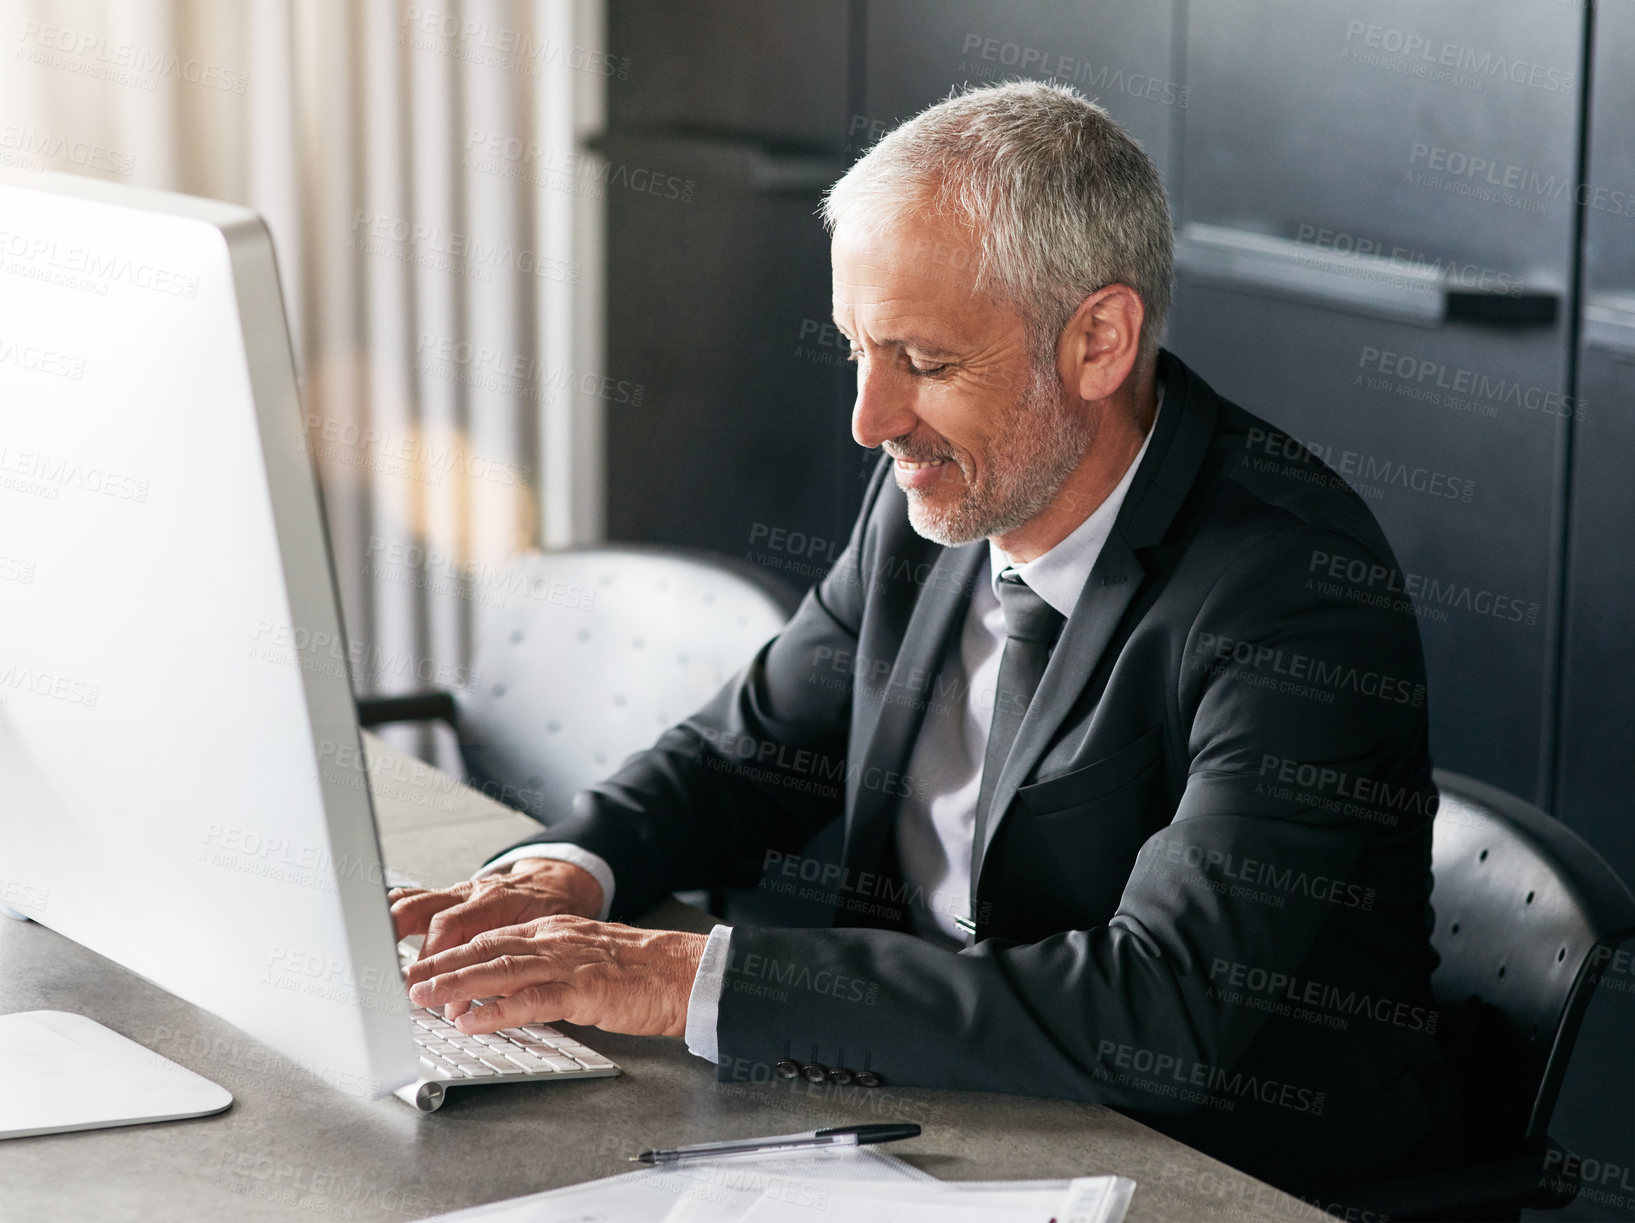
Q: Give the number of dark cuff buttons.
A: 4